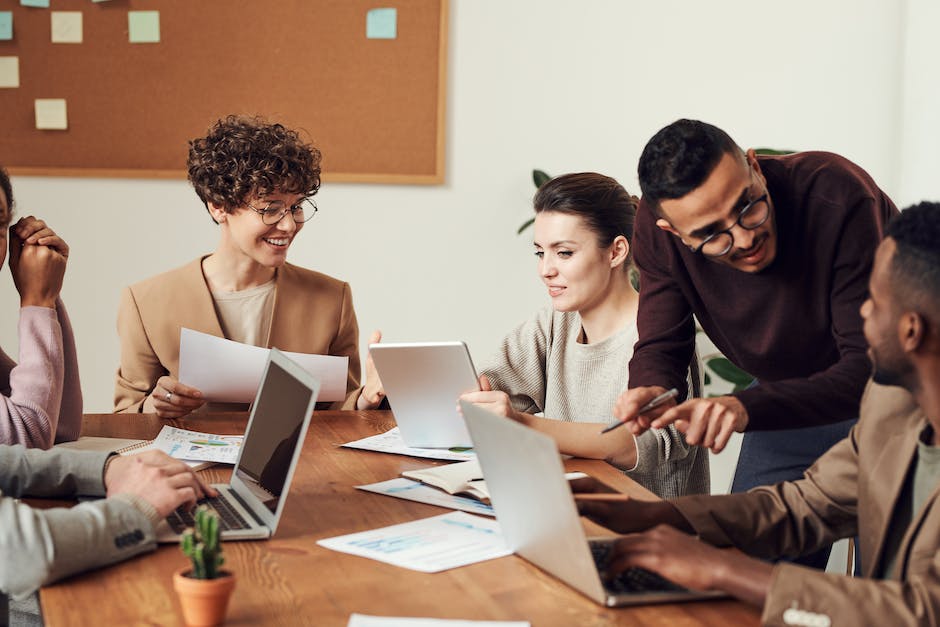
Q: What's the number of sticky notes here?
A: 8